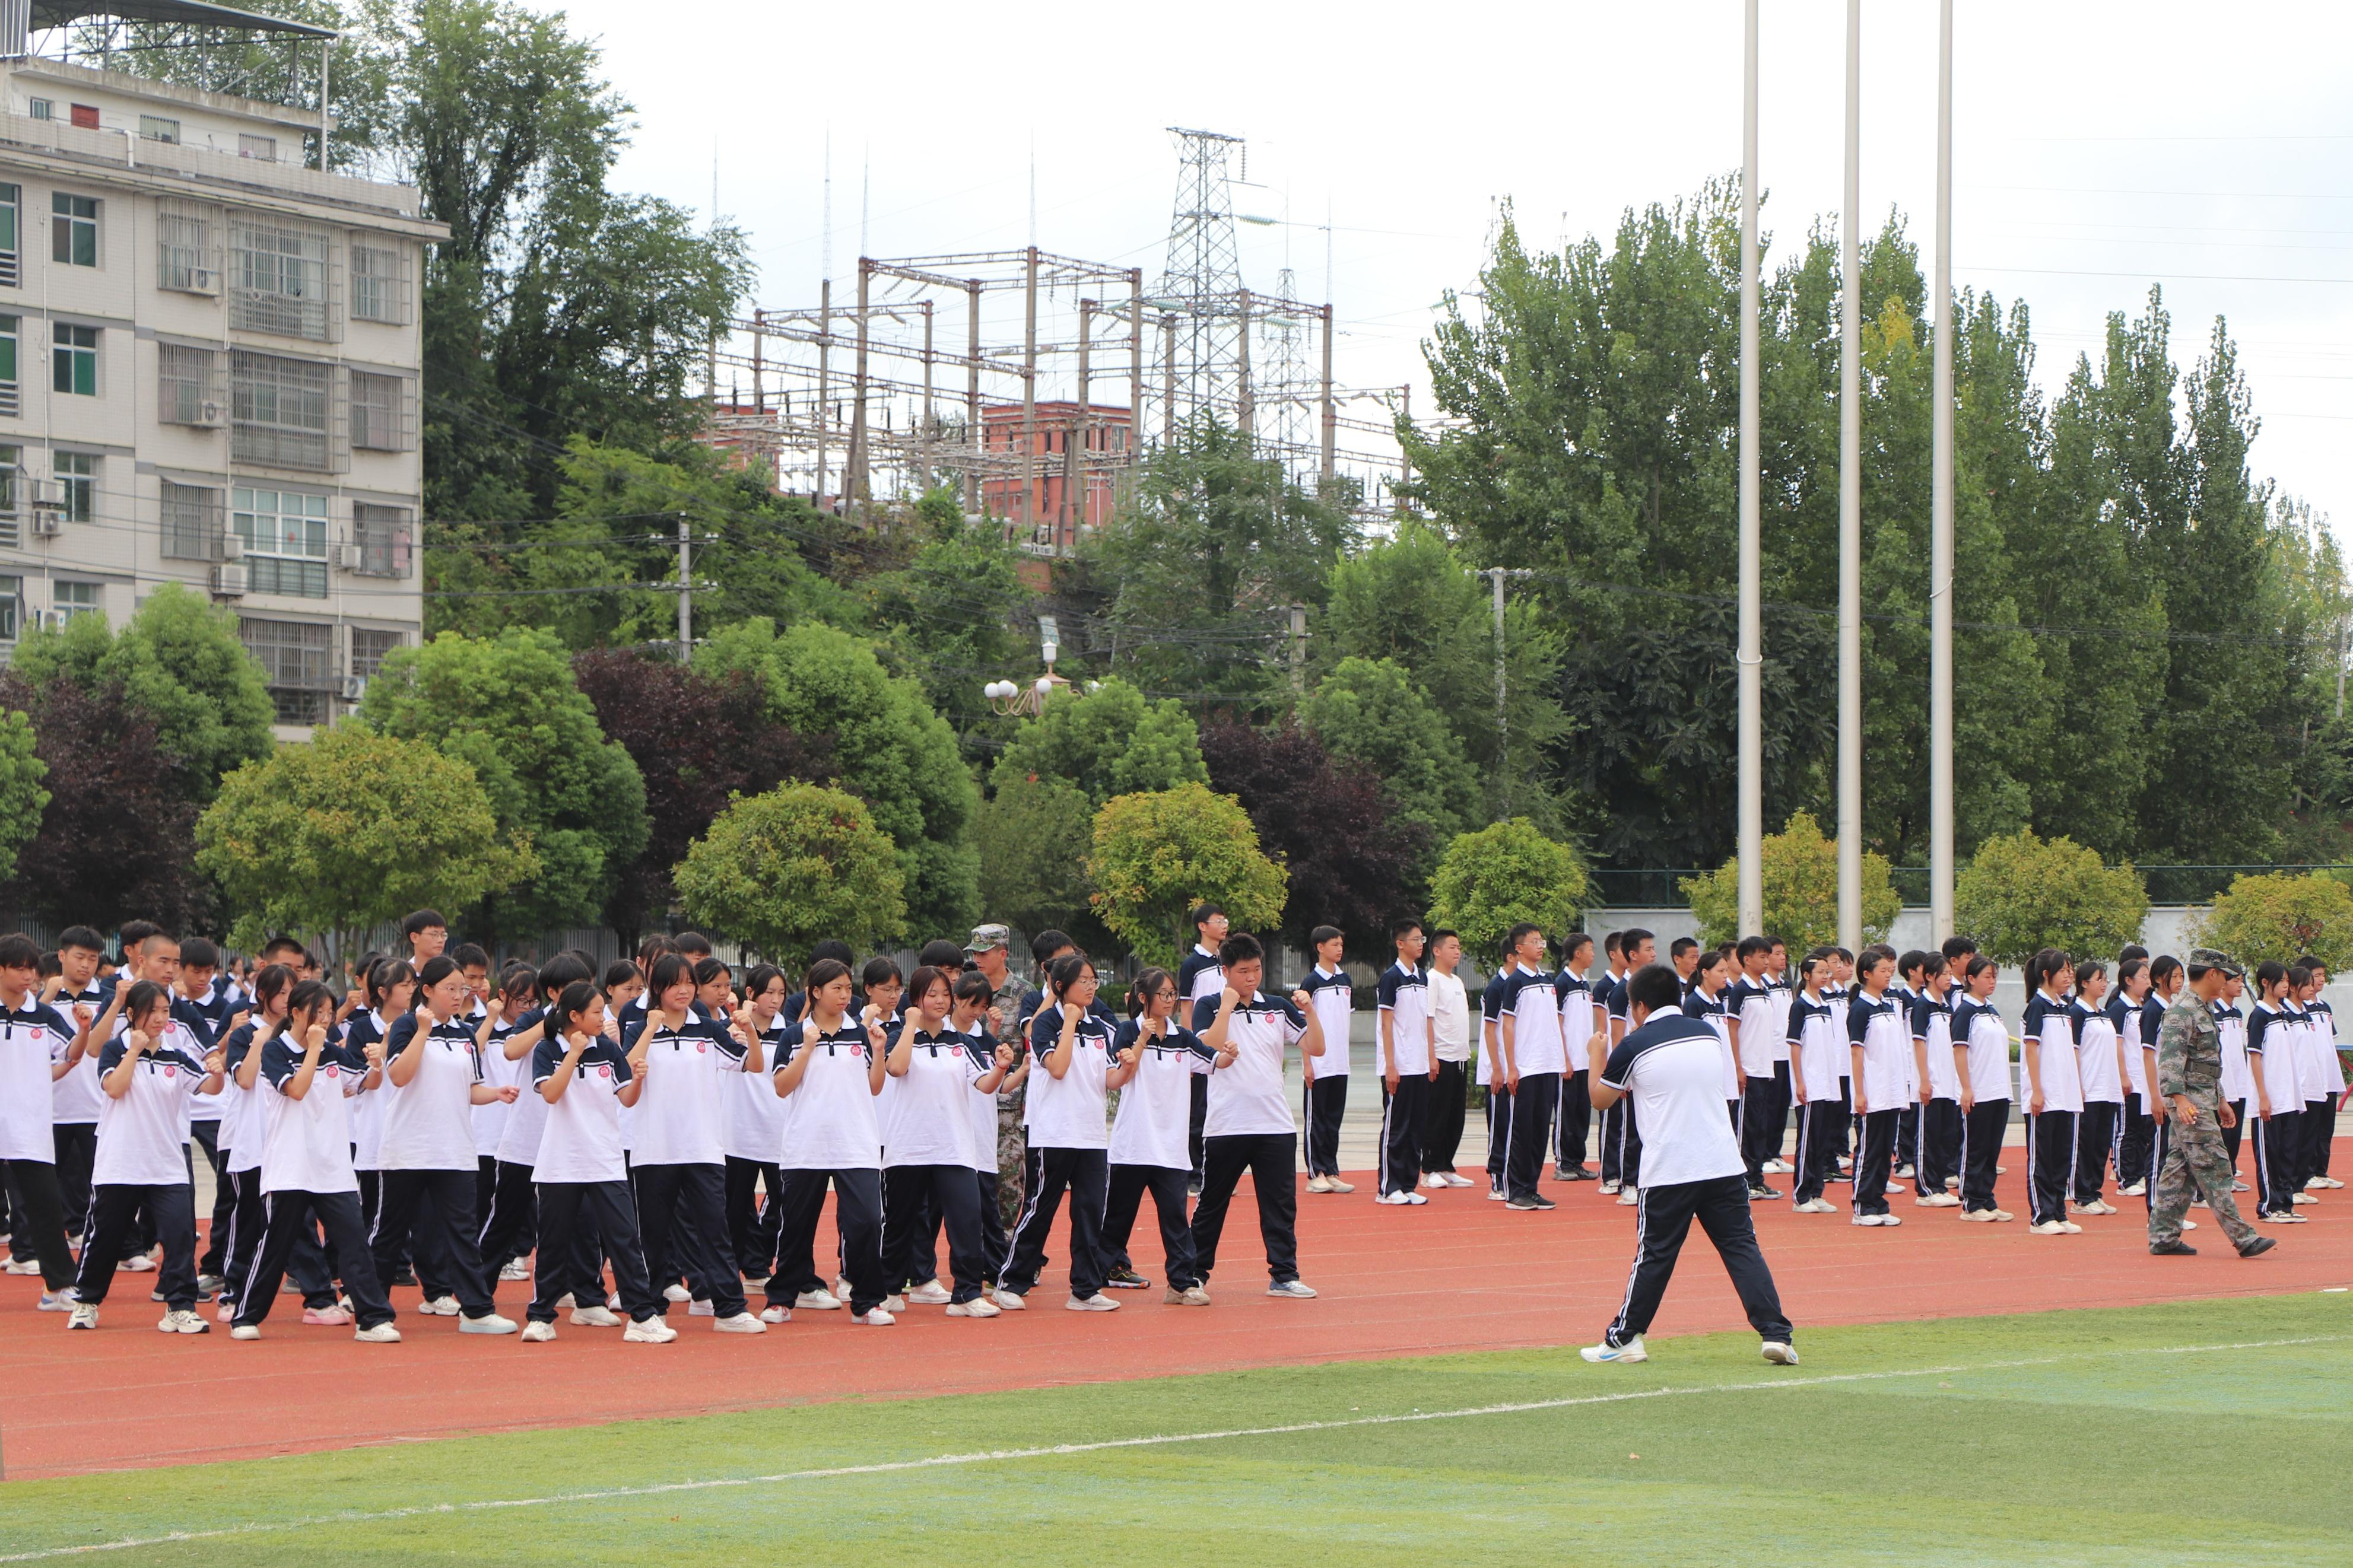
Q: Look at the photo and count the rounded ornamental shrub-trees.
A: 7